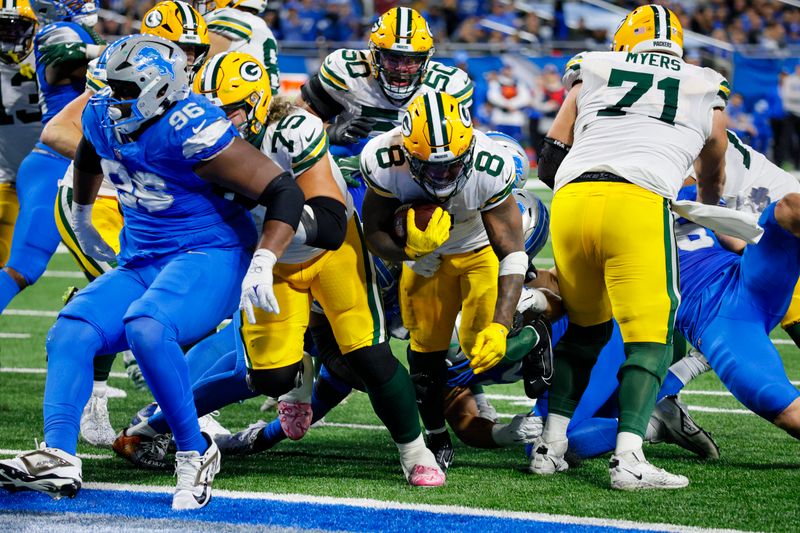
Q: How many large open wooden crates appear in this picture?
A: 0